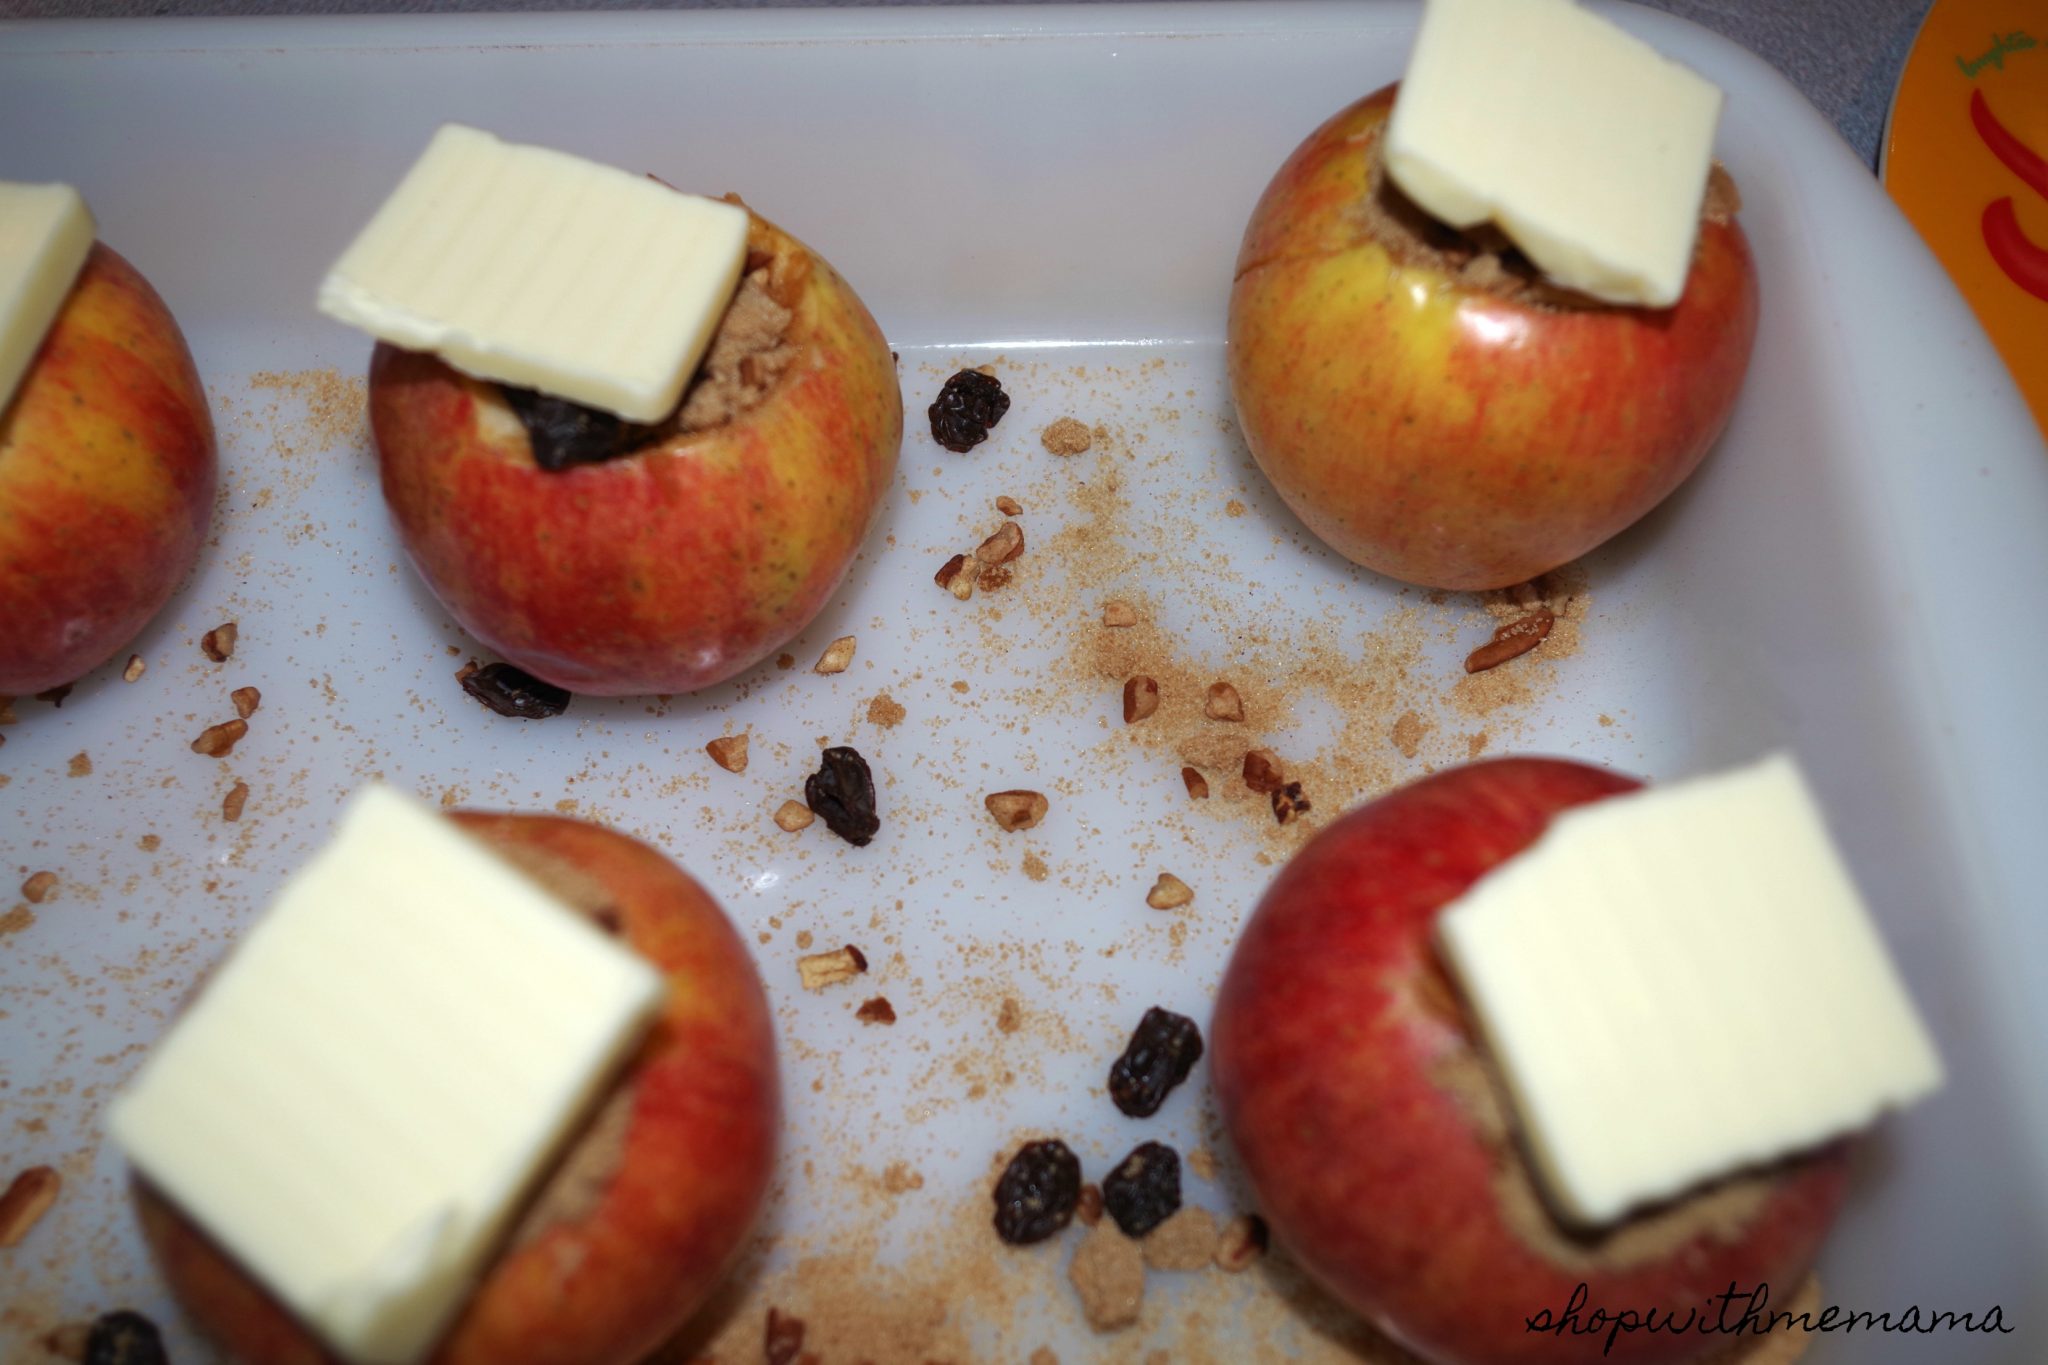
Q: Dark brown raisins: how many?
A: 8